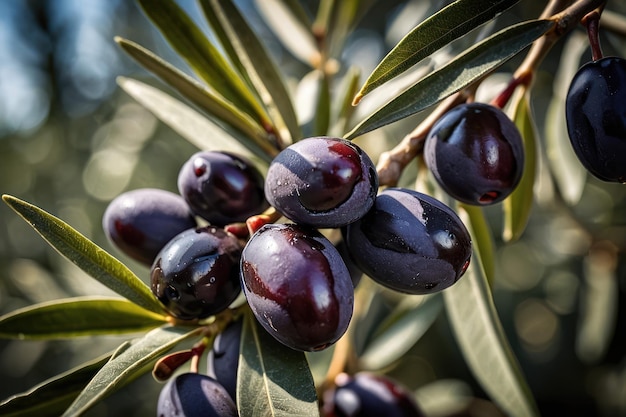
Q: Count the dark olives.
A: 11